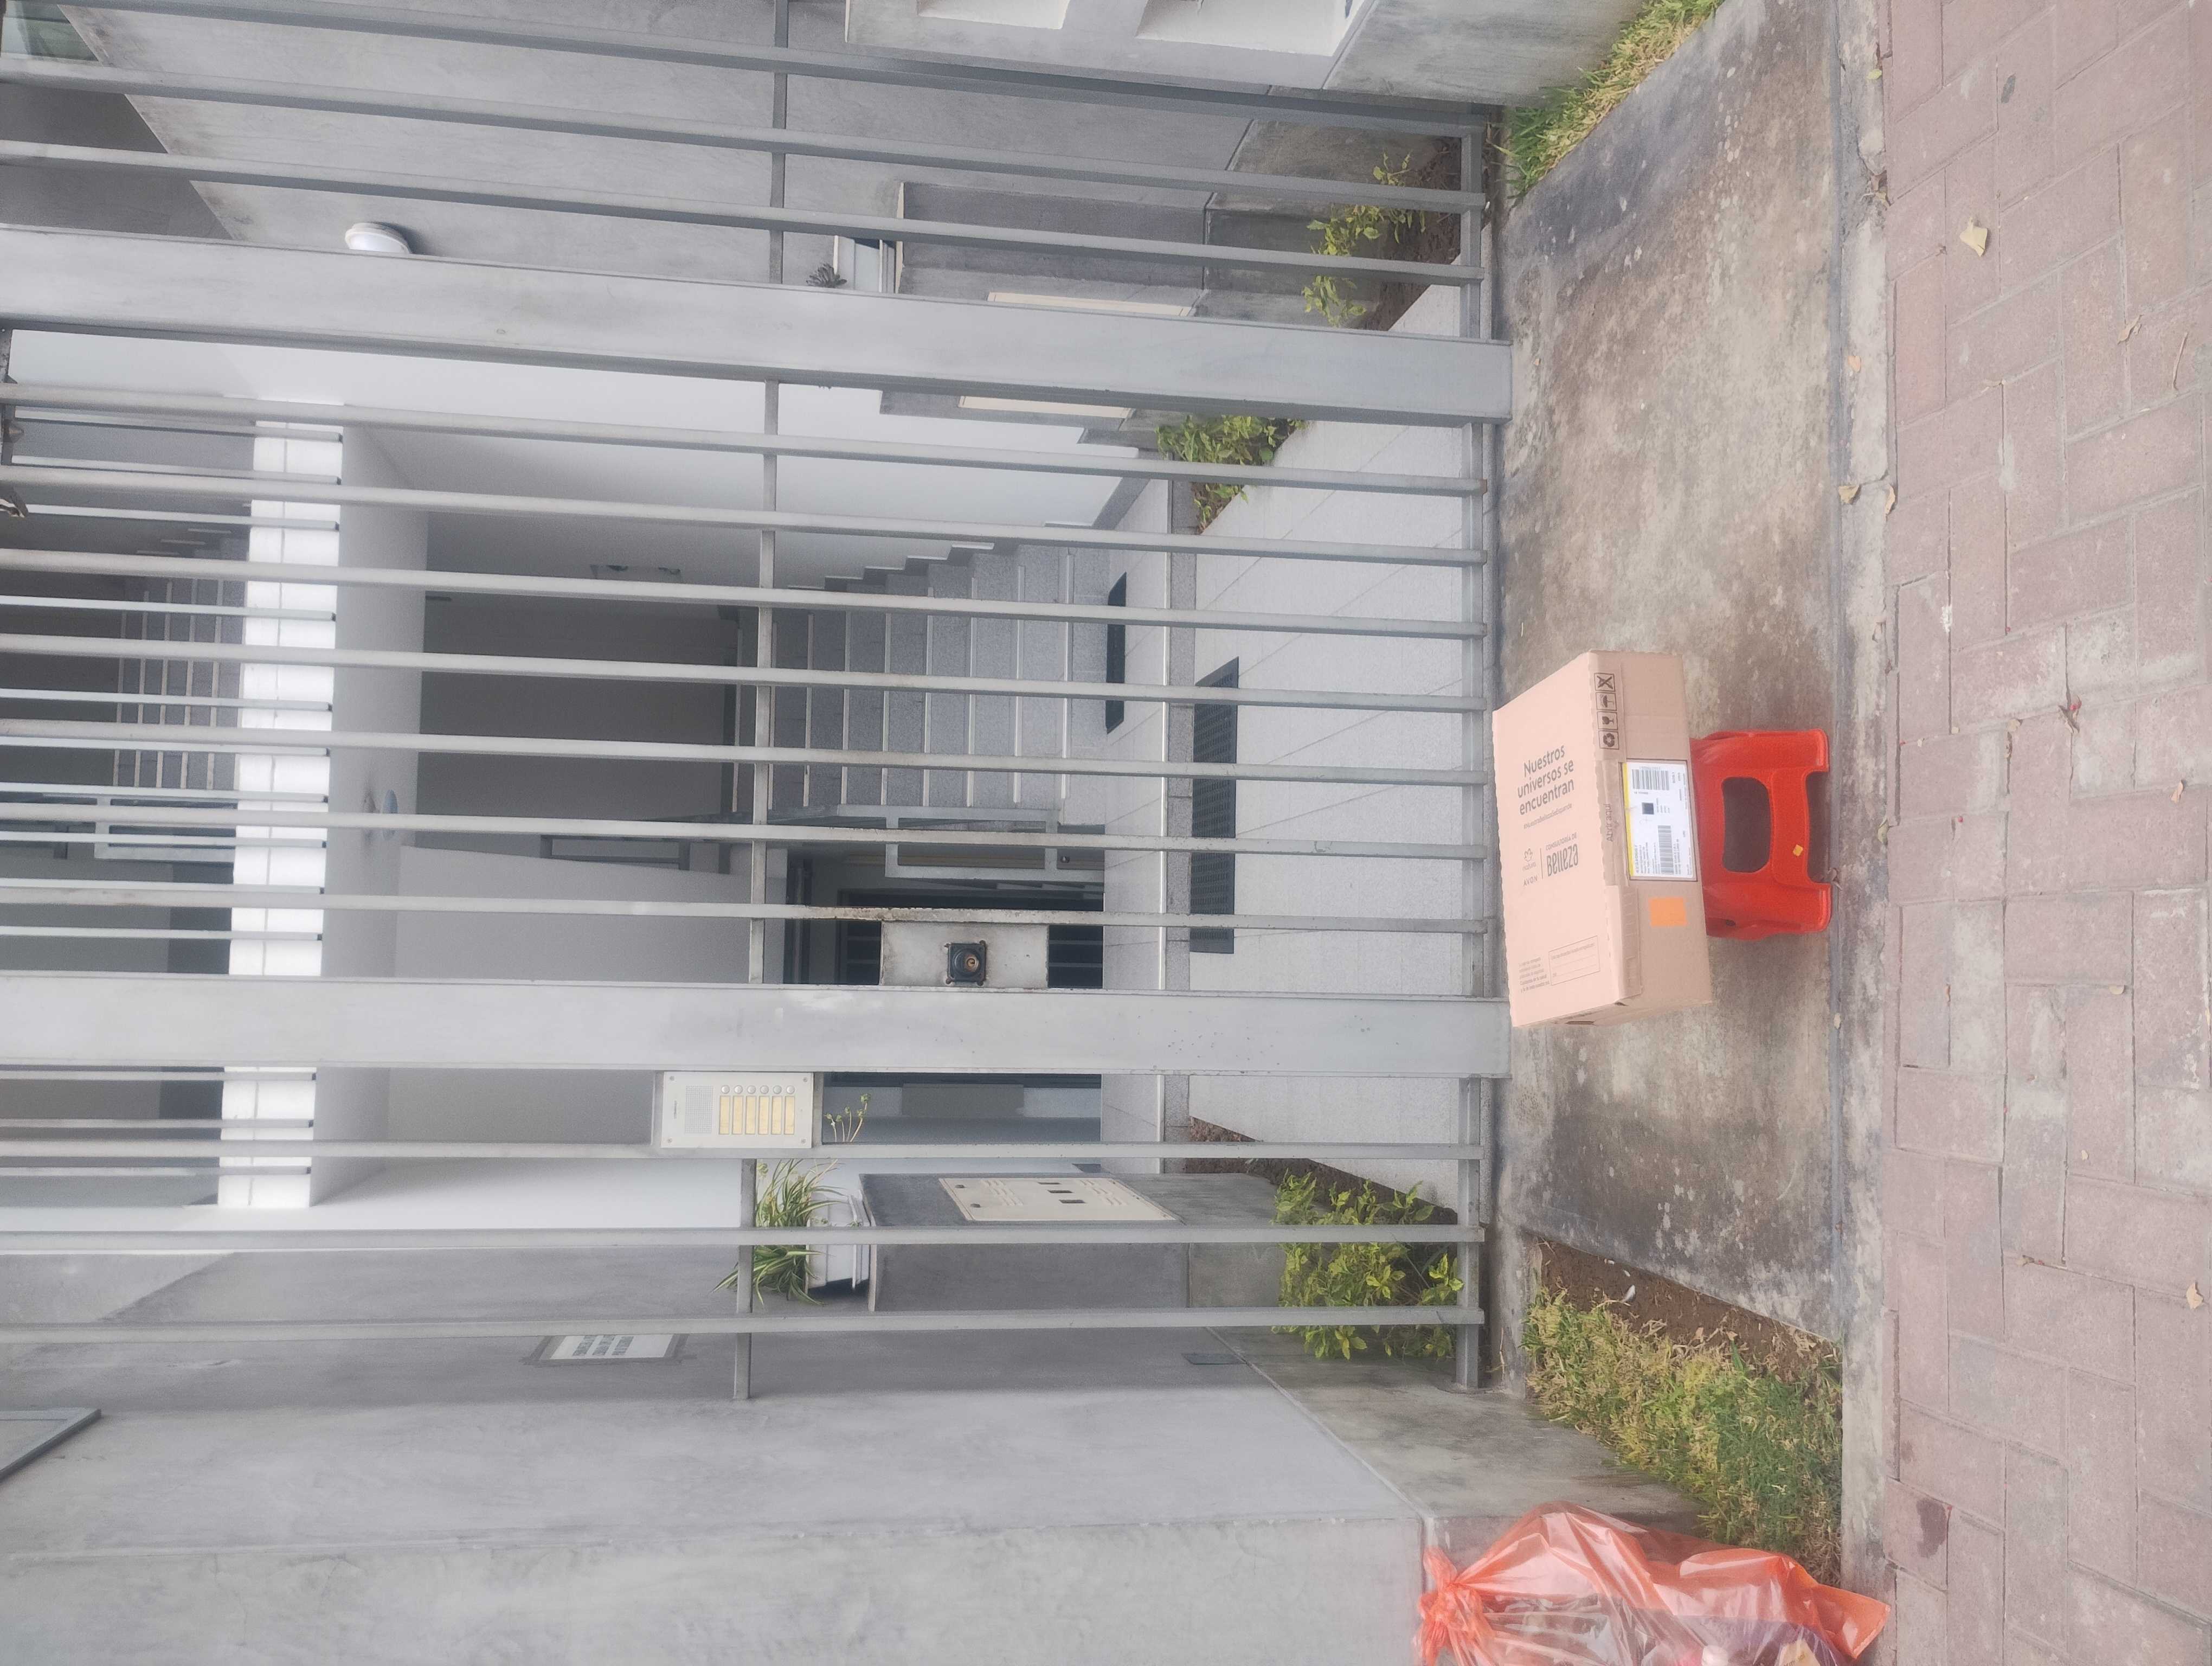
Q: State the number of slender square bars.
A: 13